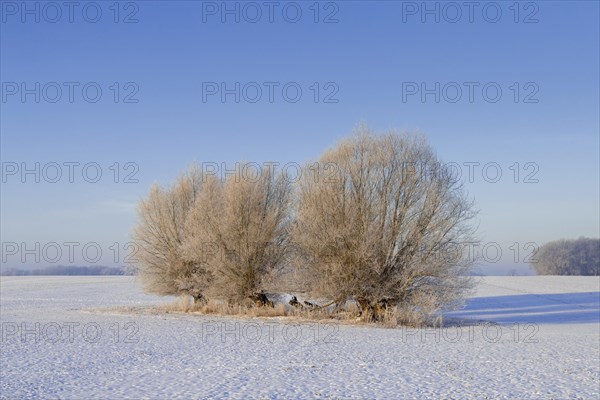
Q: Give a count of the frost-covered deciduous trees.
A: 3